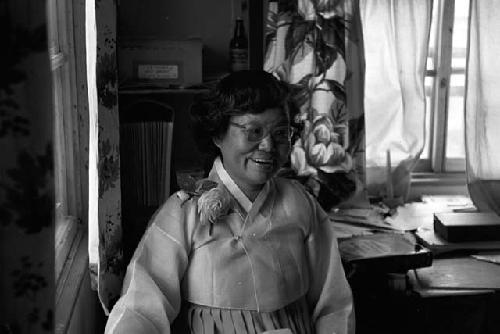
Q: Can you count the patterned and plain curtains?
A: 5